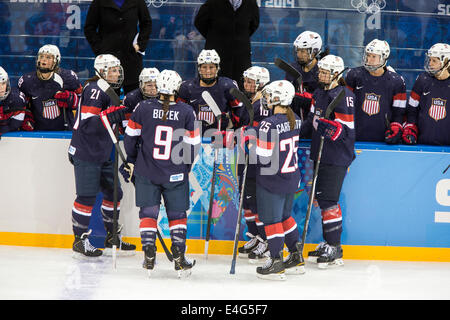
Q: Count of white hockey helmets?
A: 12